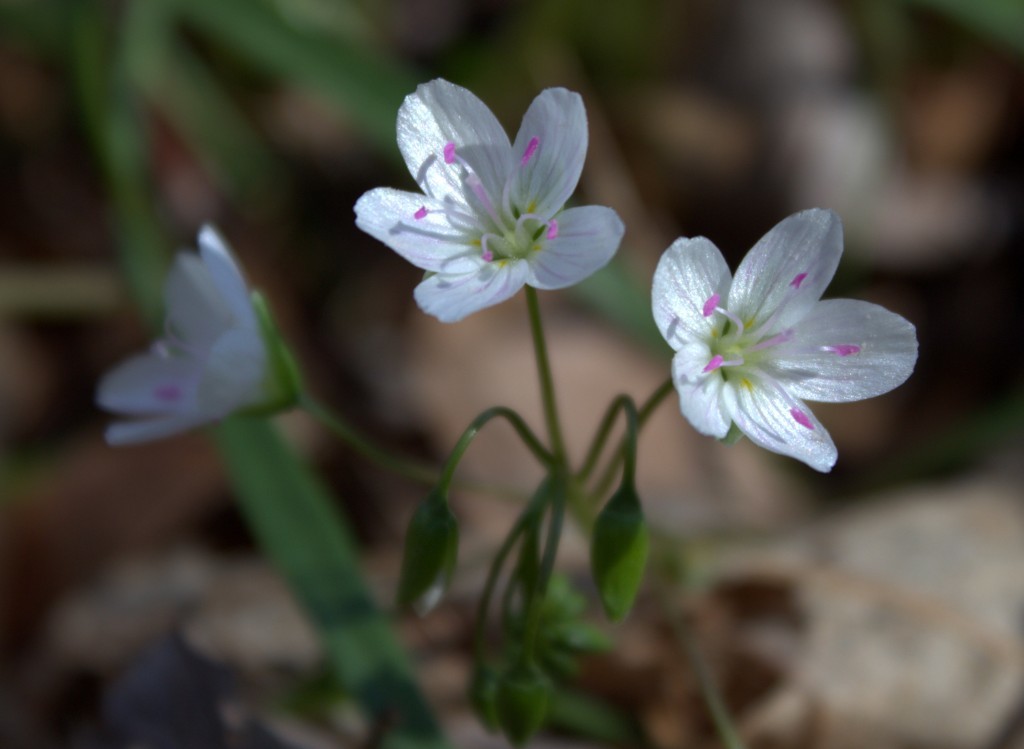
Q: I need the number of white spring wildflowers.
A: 3